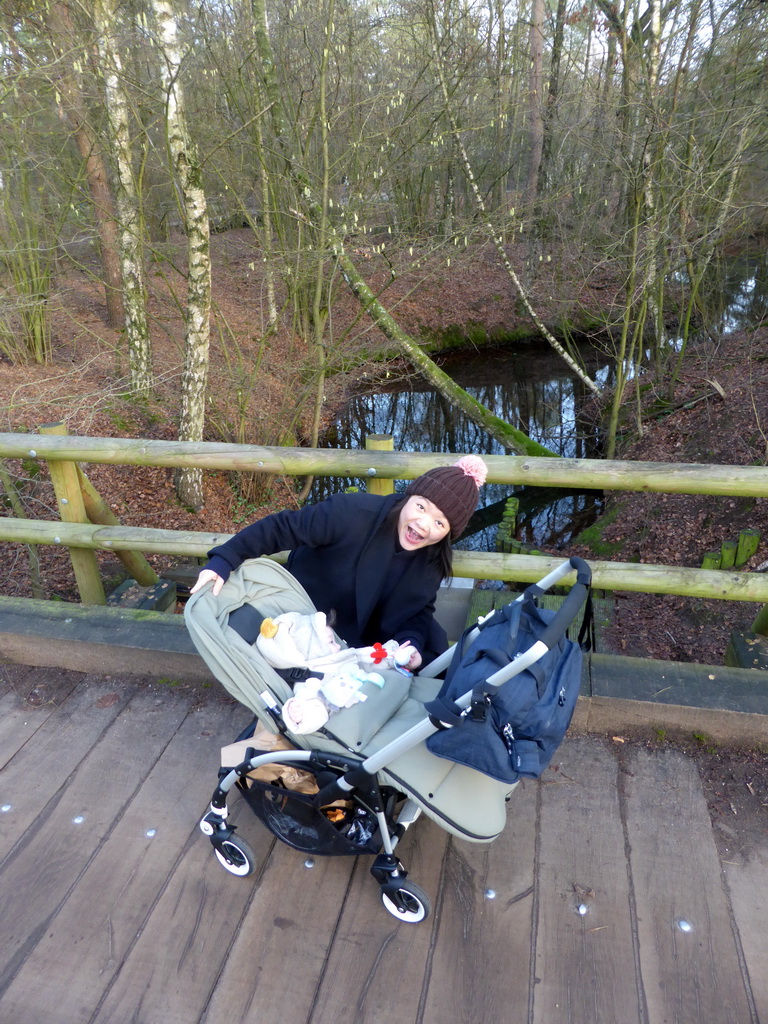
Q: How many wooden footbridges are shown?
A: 1